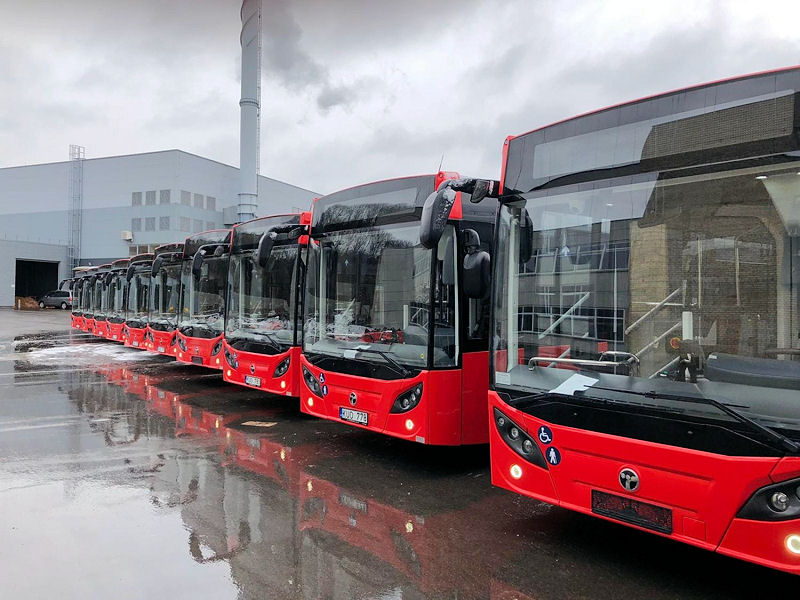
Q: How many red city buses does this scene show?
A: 10